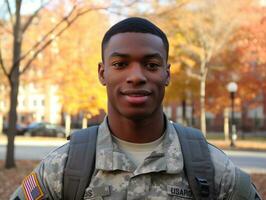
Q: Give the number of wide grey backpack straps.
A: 2